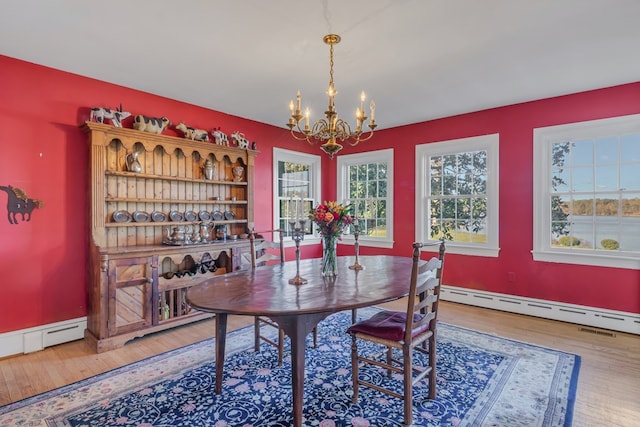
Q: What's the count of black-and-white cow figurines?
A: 5